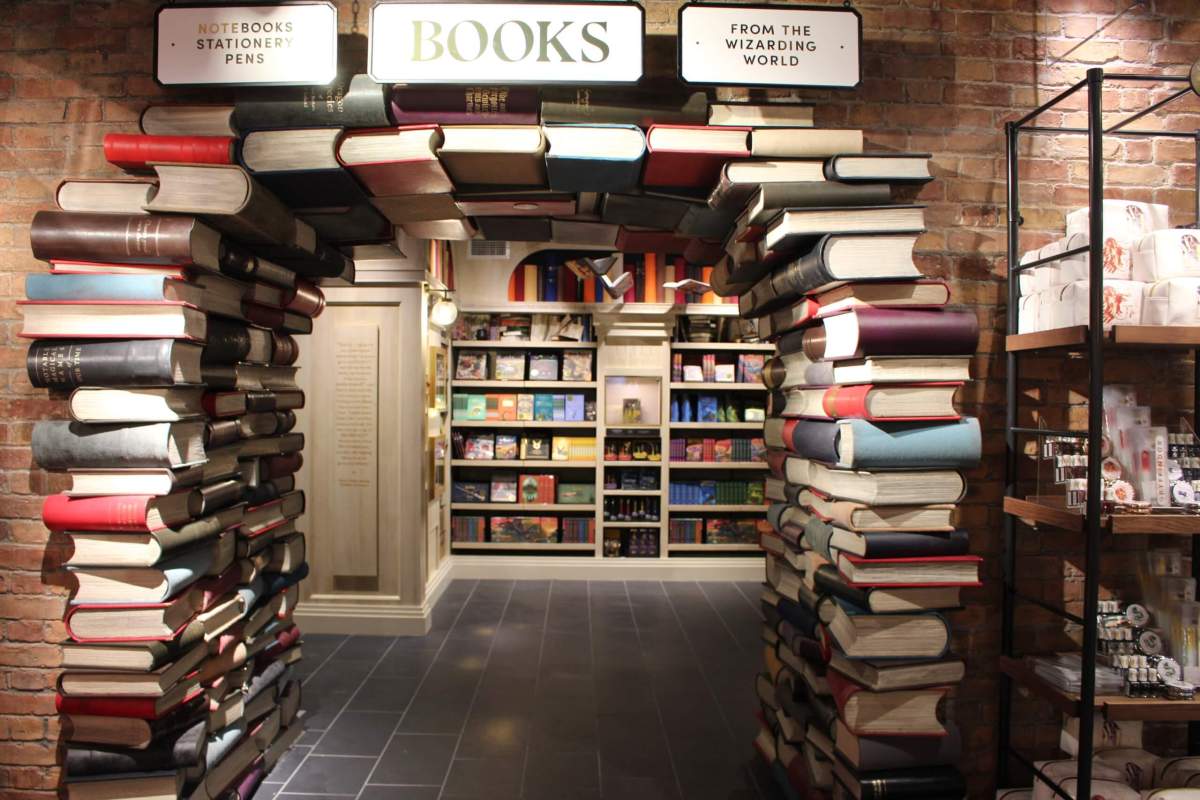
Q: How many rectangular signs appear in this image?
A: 3